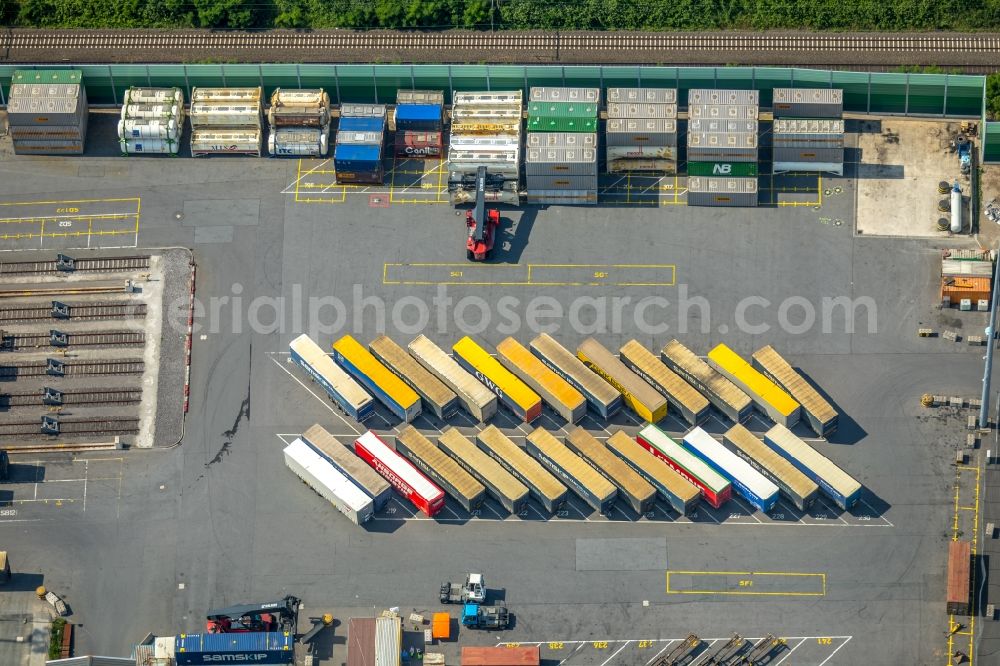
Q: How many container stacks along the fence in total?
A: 11